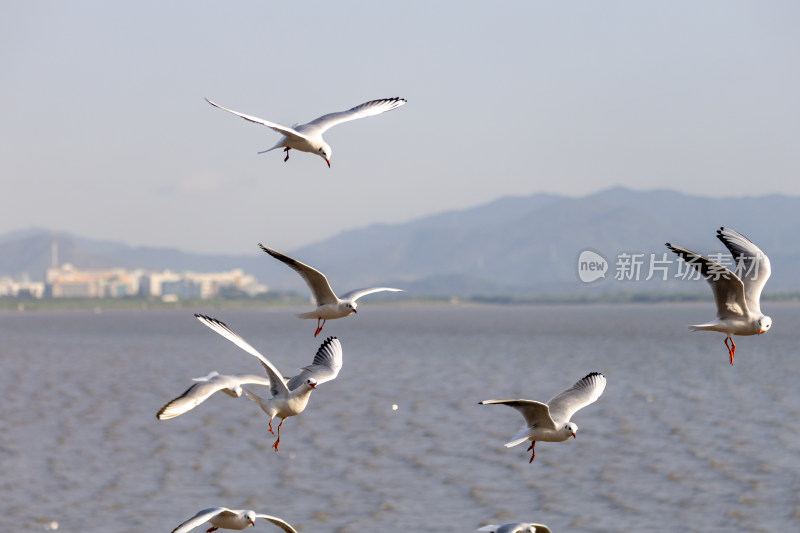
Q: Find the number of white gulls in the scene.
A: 8